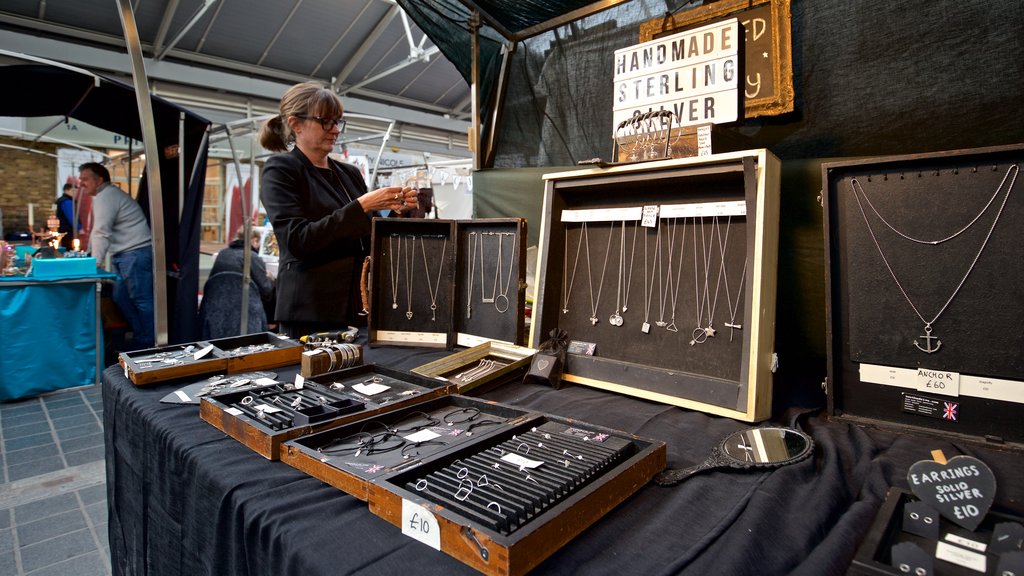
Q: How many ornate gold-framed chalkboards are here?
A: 1